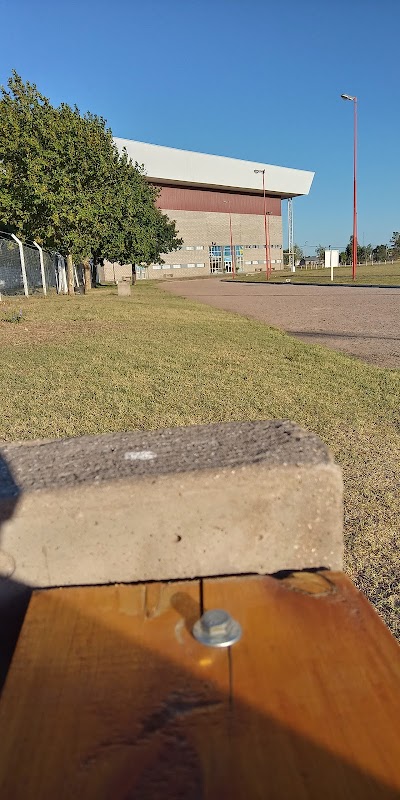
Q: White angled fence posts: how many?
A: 2